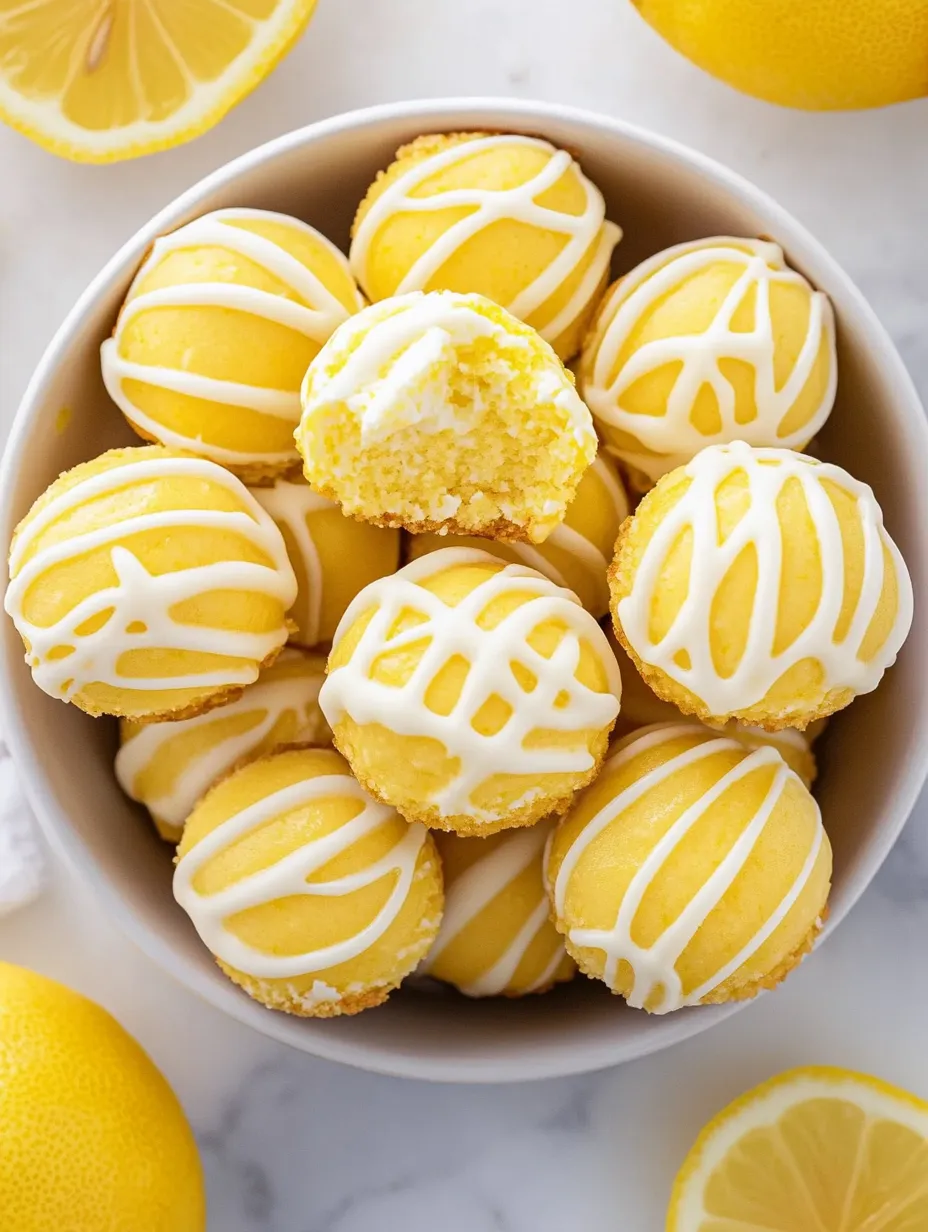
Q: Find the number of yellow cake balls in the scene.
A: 14